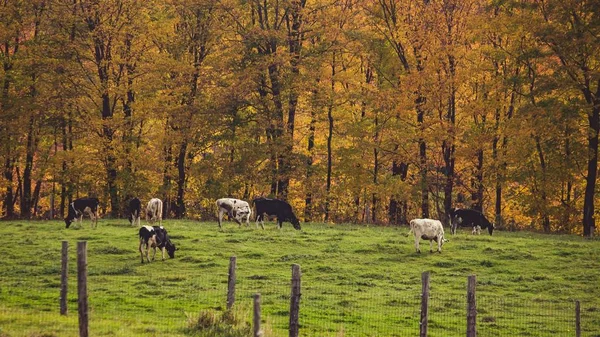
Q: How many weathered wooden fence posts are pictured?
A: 8